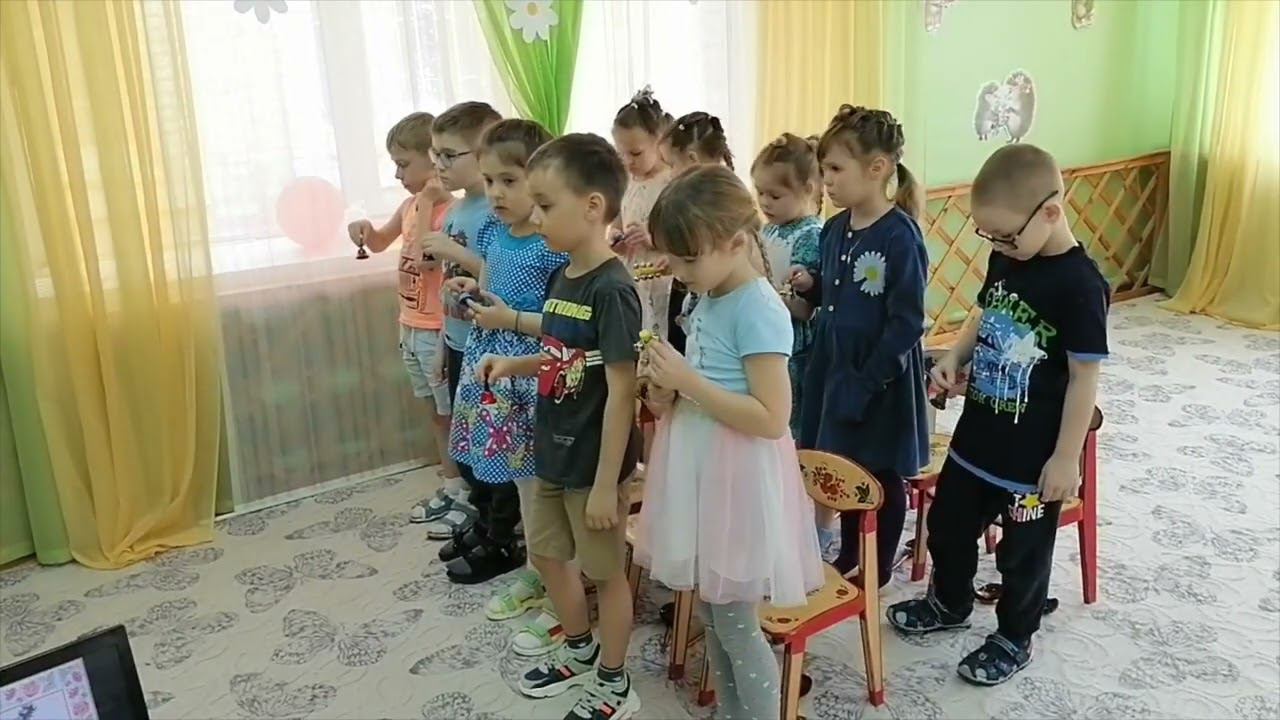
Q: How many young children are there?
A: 10